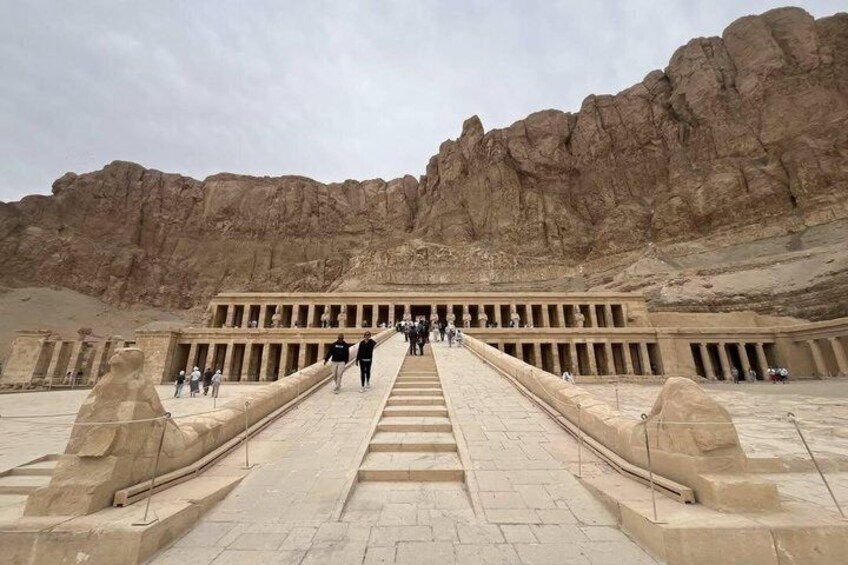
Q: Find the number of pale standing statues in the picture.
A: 10